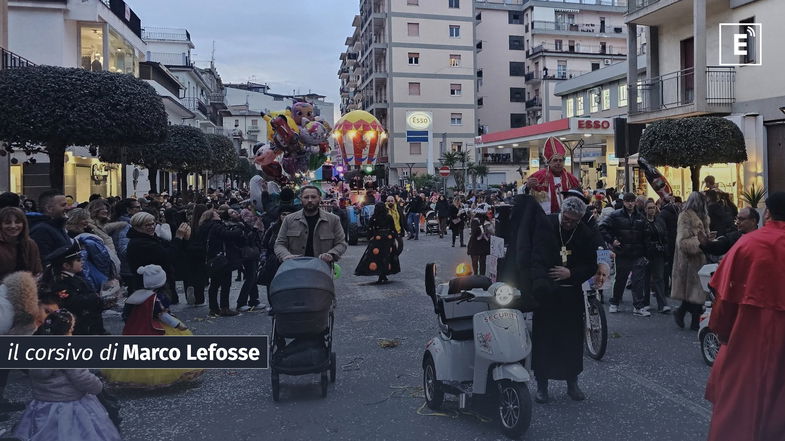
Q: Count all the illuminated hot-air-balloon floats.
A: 1